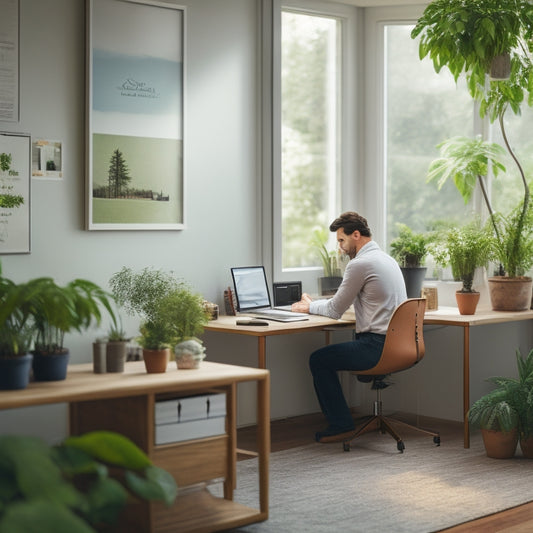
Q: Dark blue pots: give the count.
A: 2